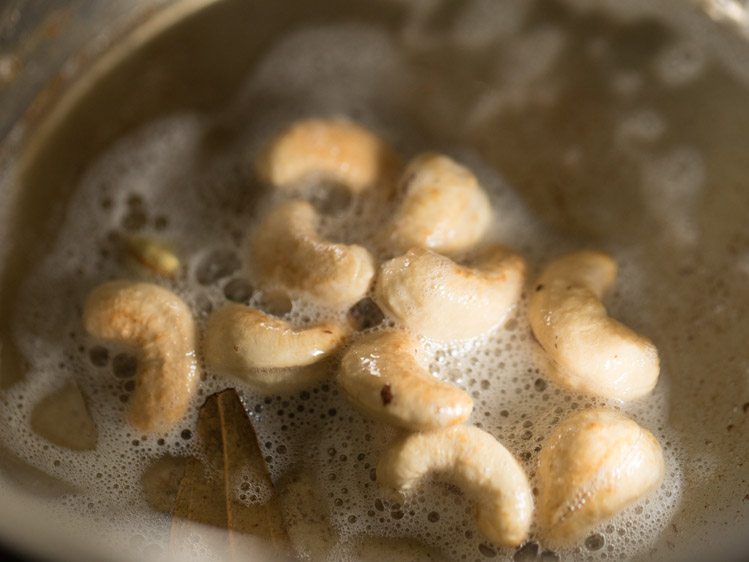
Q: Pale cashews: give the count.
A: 10